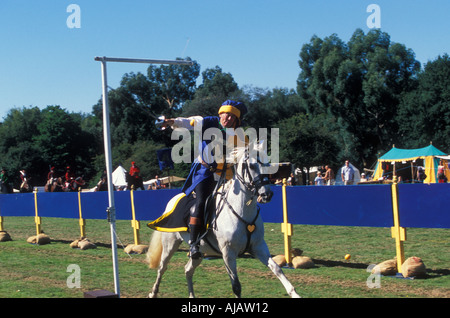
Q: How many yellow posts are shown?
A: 6